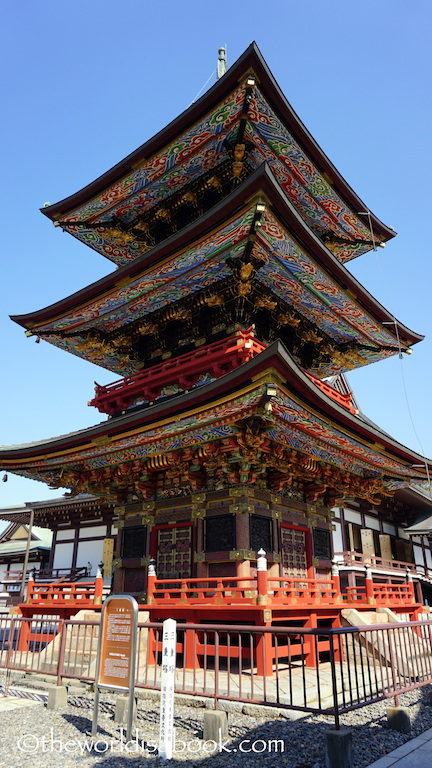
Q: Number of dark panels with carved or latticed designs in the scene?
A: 4